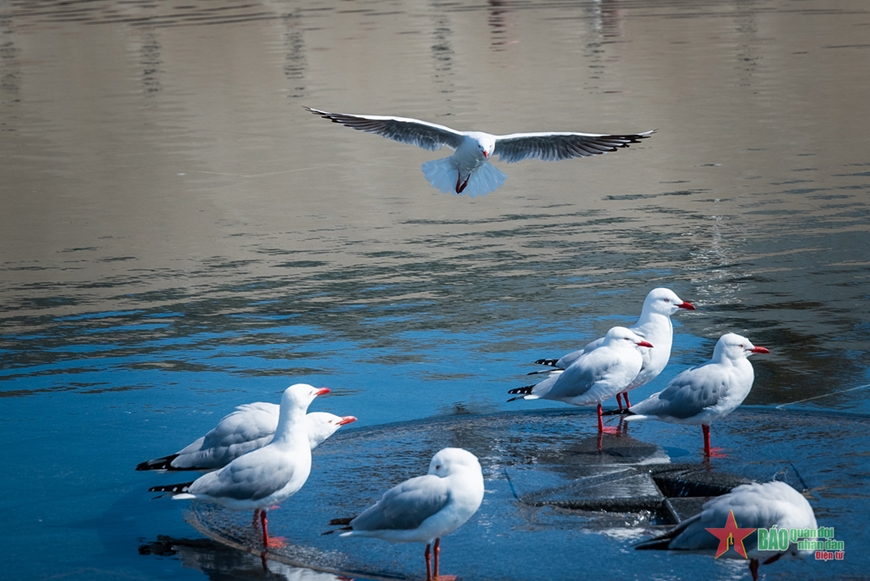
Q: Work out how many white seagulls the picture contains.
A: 8